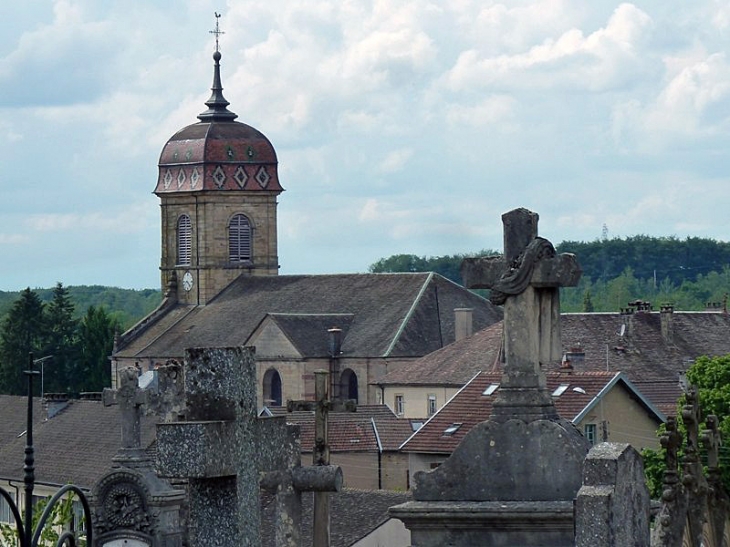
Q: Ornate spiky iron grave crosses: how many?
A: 3